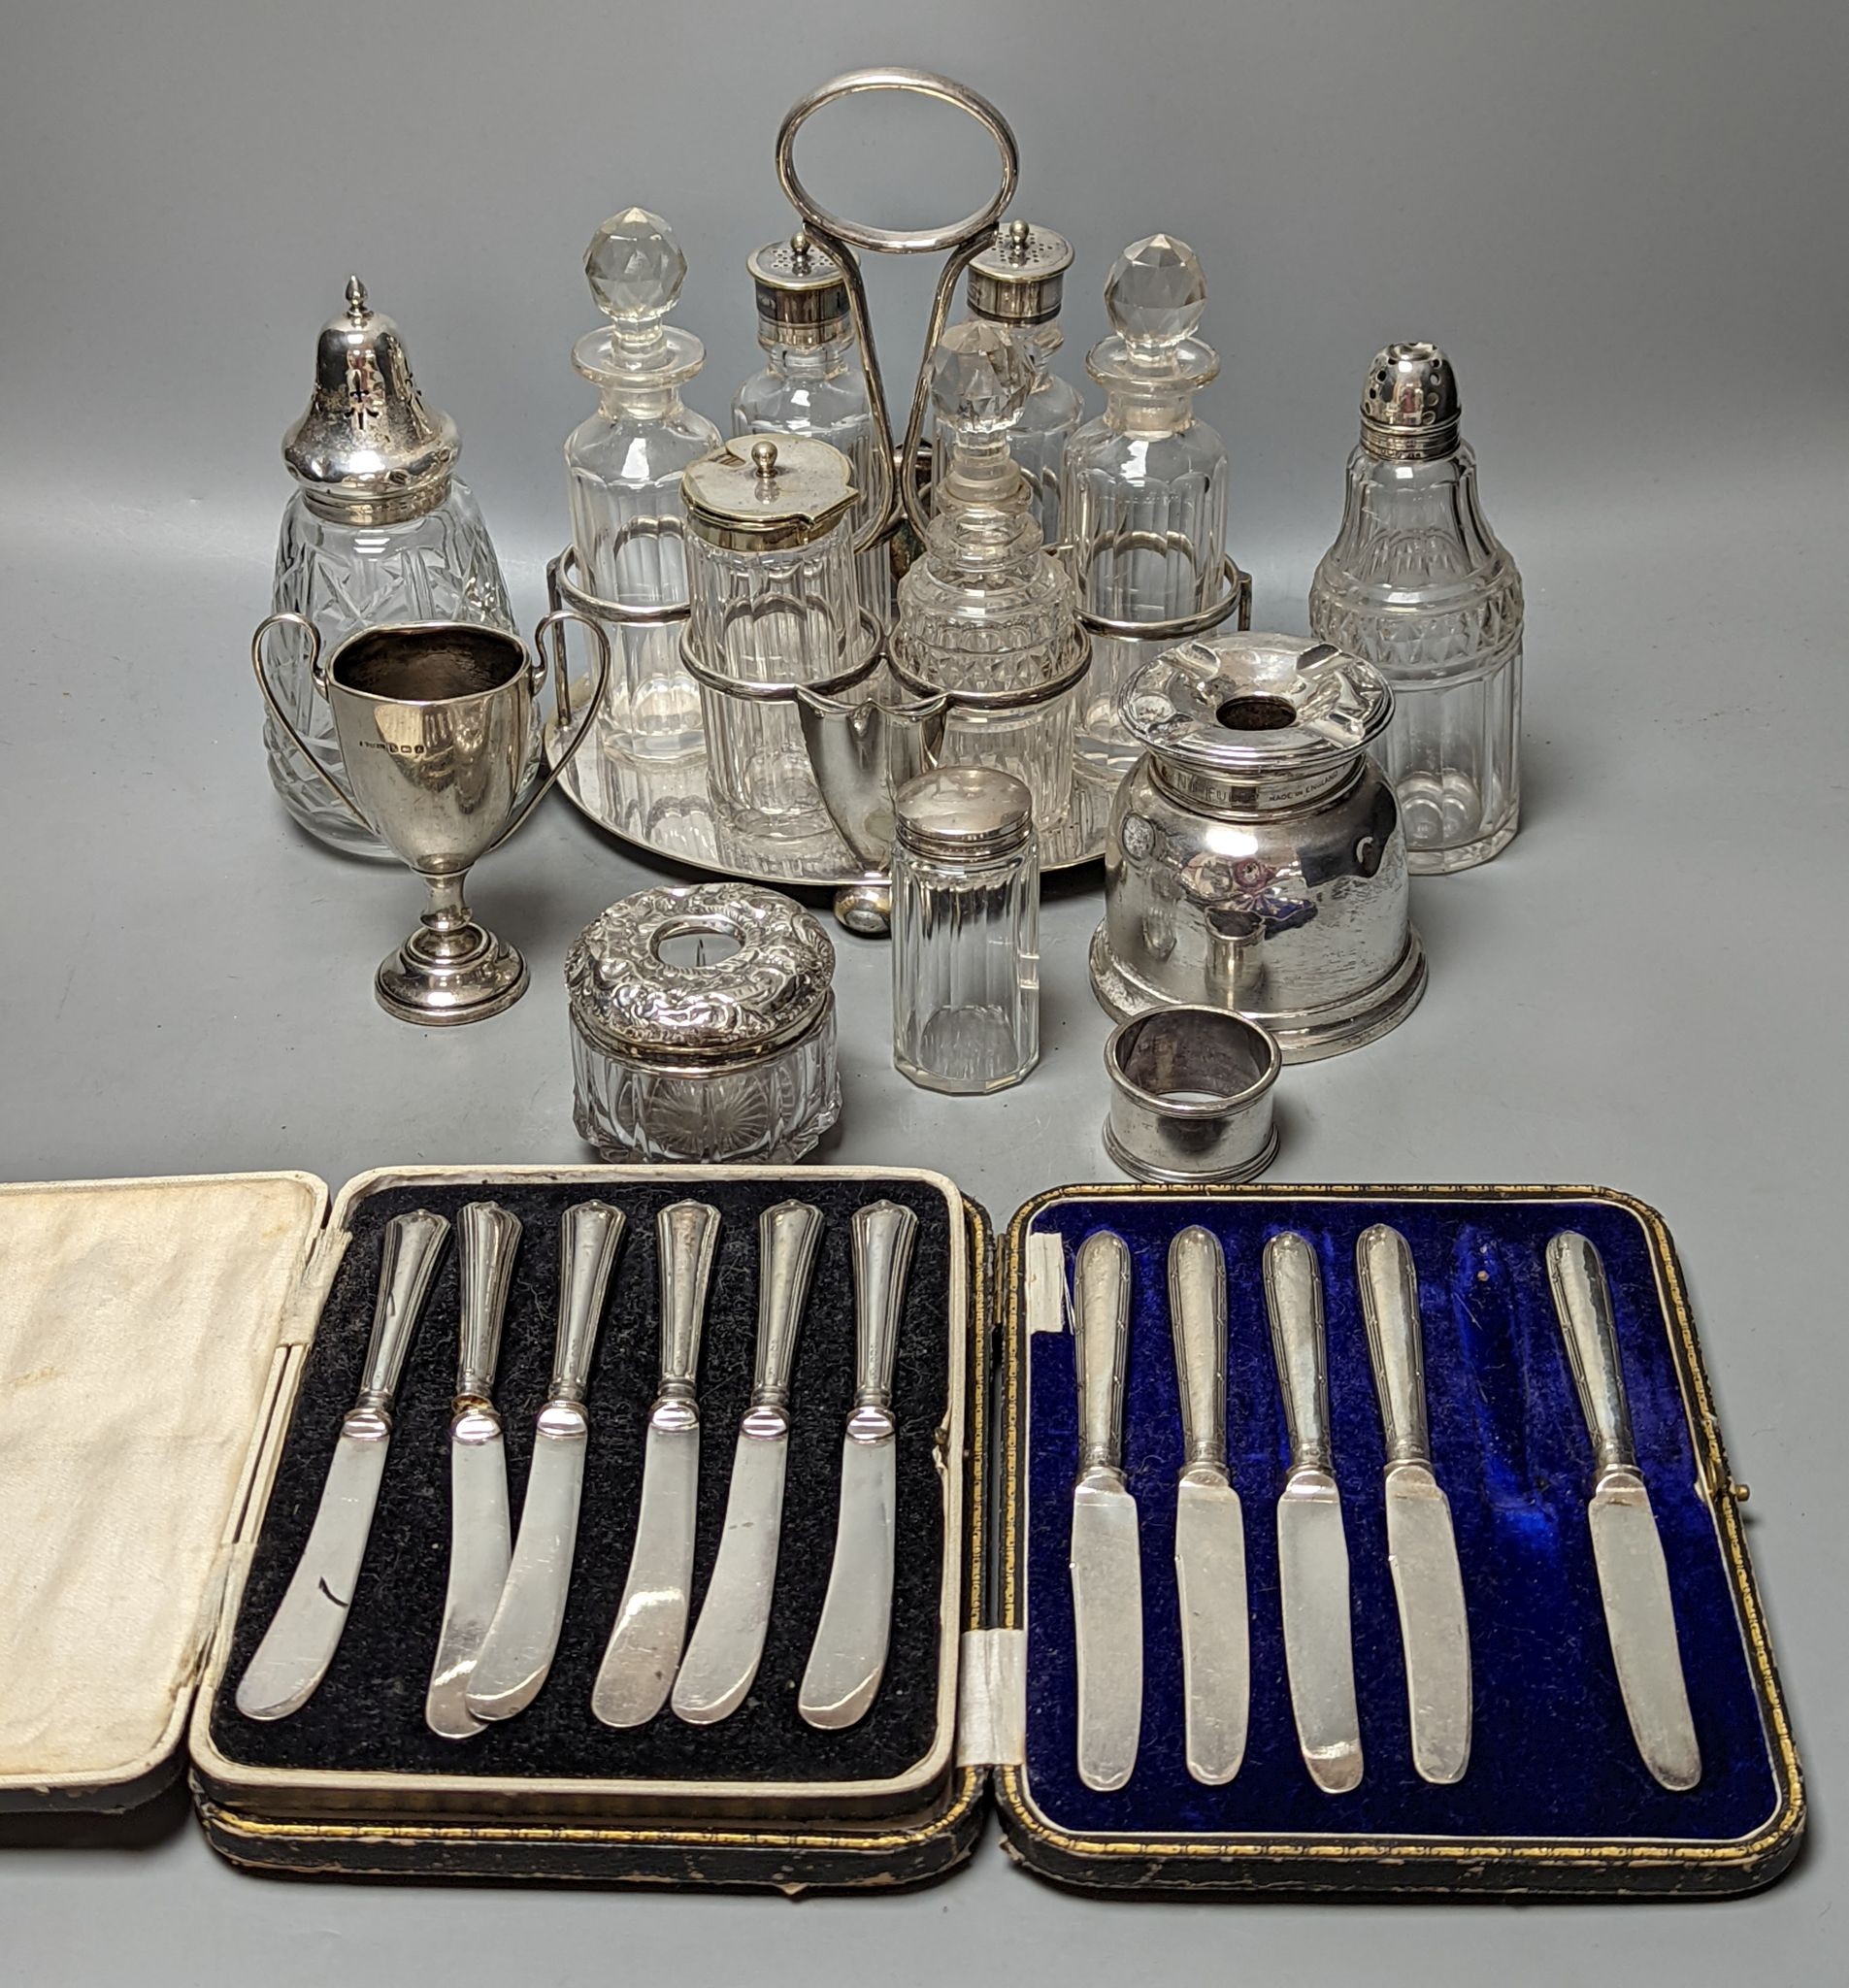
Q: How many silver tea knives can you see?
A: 11